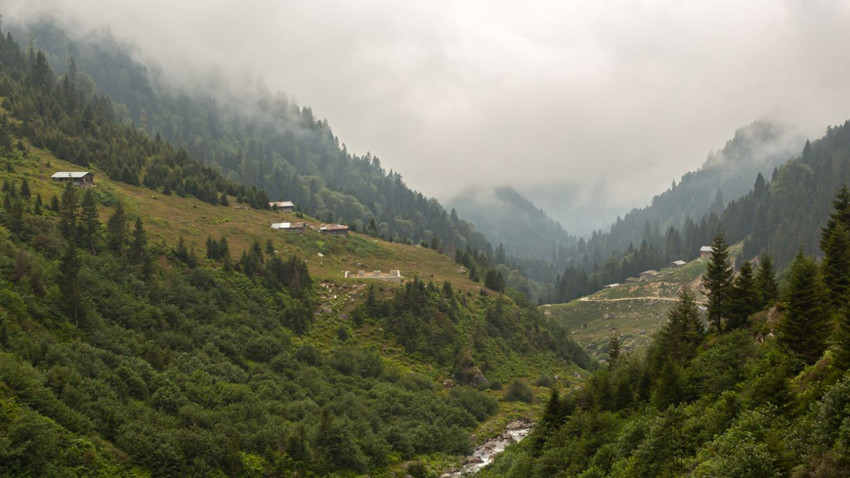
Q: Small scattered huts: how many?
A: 8